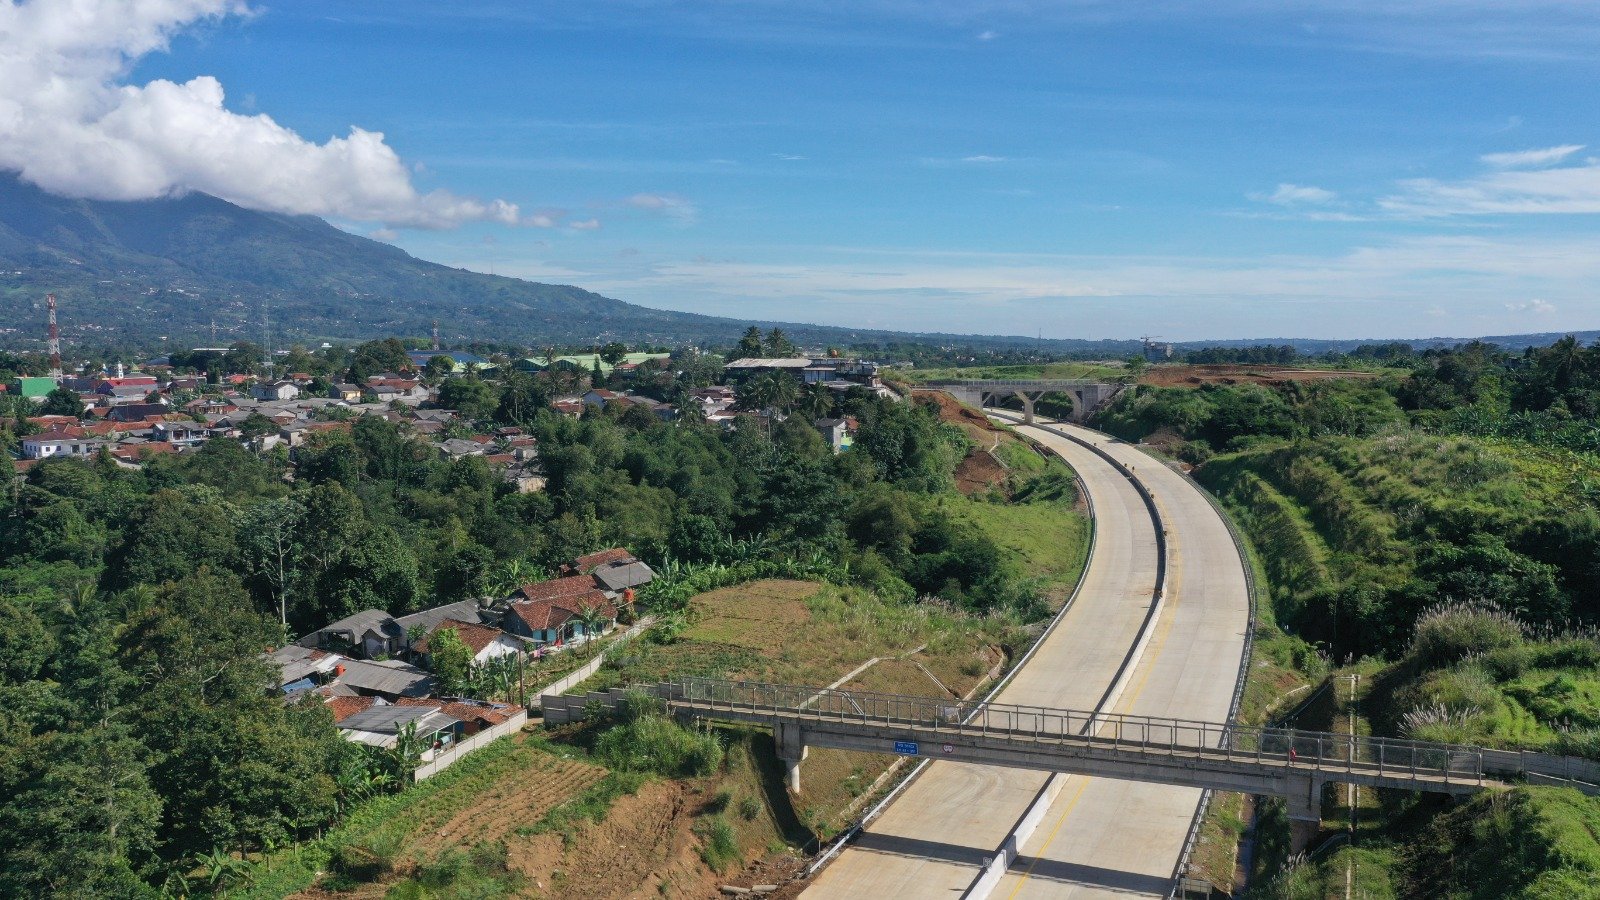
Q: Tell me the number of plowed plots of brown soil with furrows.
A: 1